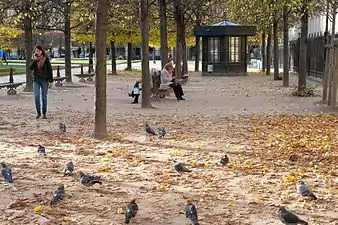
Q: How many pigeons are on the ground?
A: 15